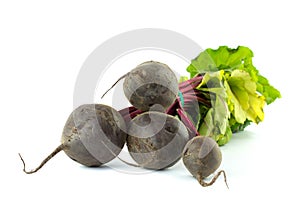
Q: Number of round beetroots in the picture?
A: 4